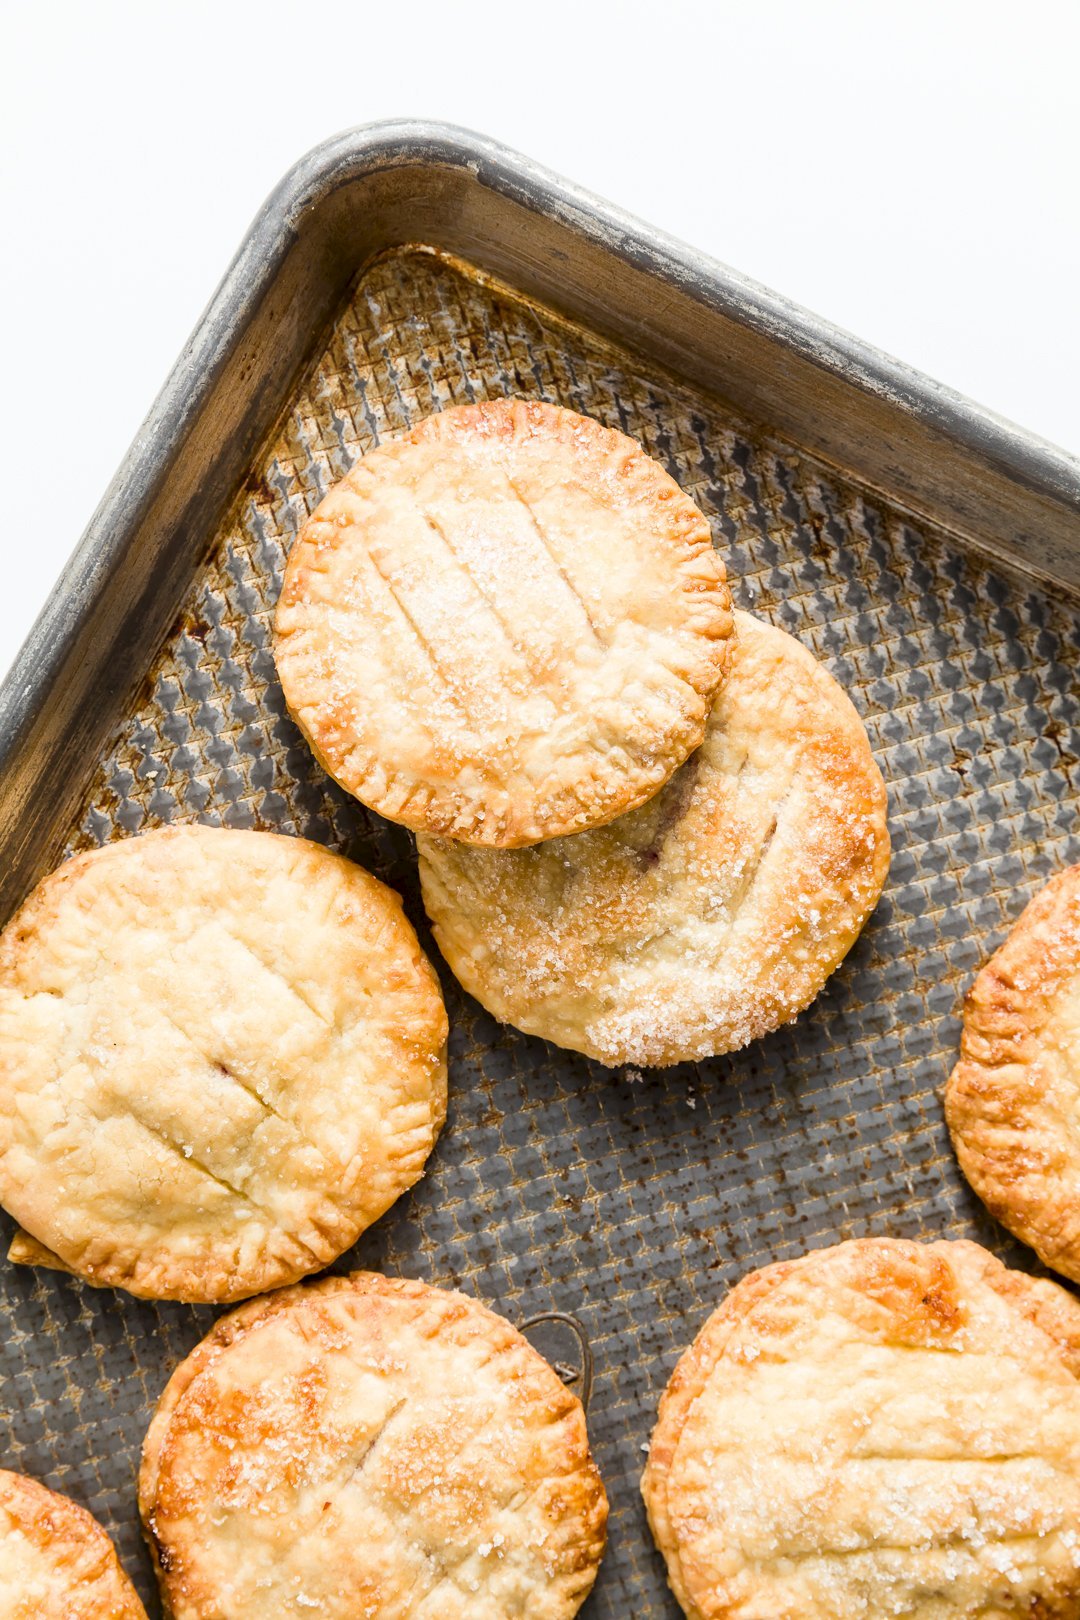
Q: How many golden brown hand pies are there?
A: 7